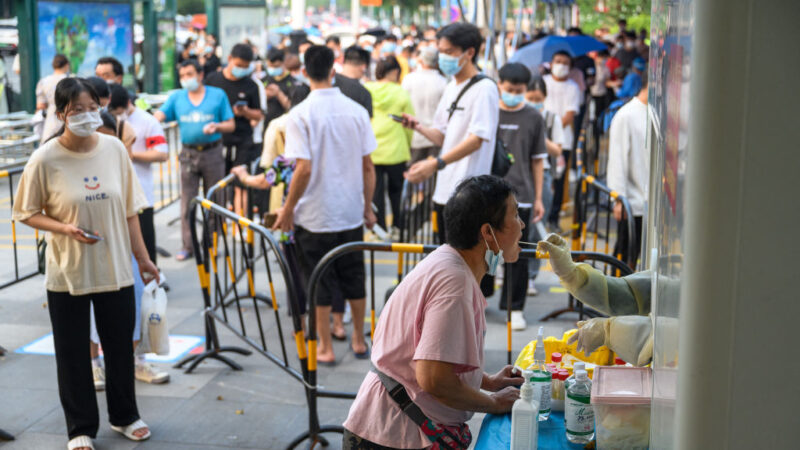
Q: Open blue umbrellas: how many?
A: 1